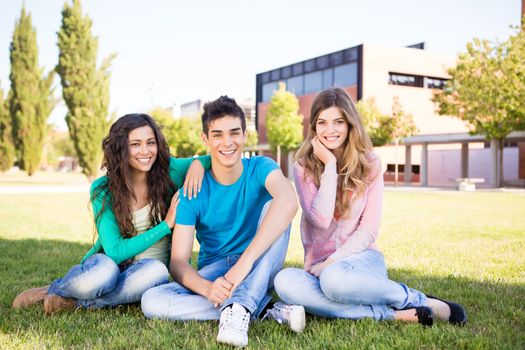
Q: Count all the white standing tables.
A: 1